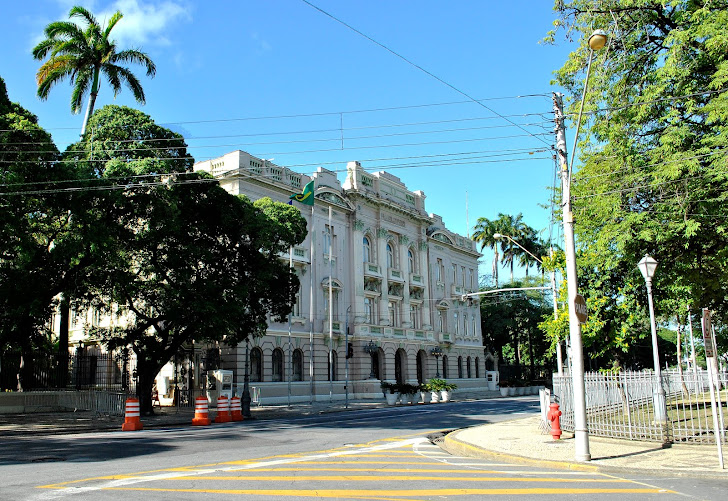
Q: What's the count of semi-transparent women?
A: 0